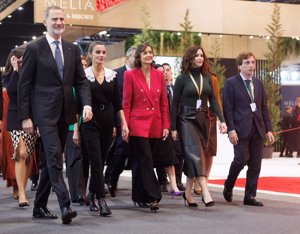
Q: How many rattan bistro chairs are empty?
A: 0